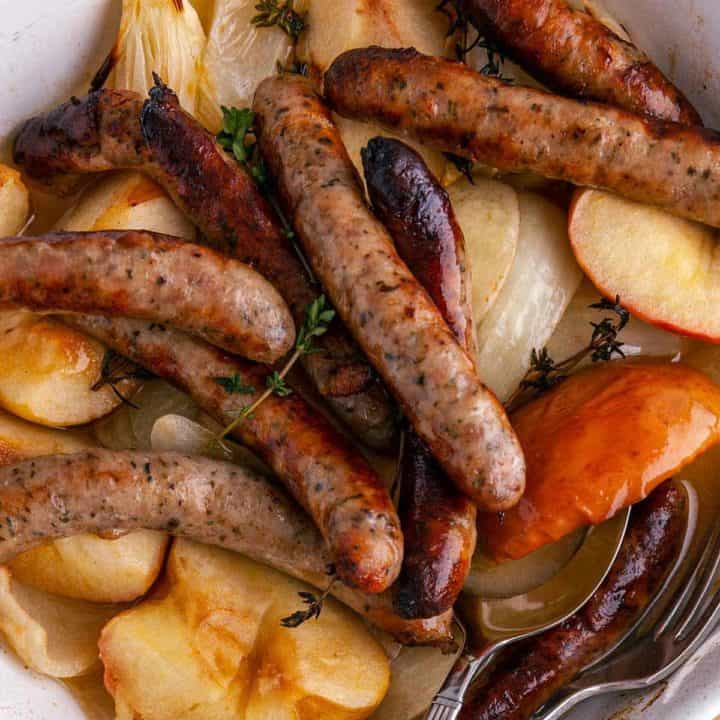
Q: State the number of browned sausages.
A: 10